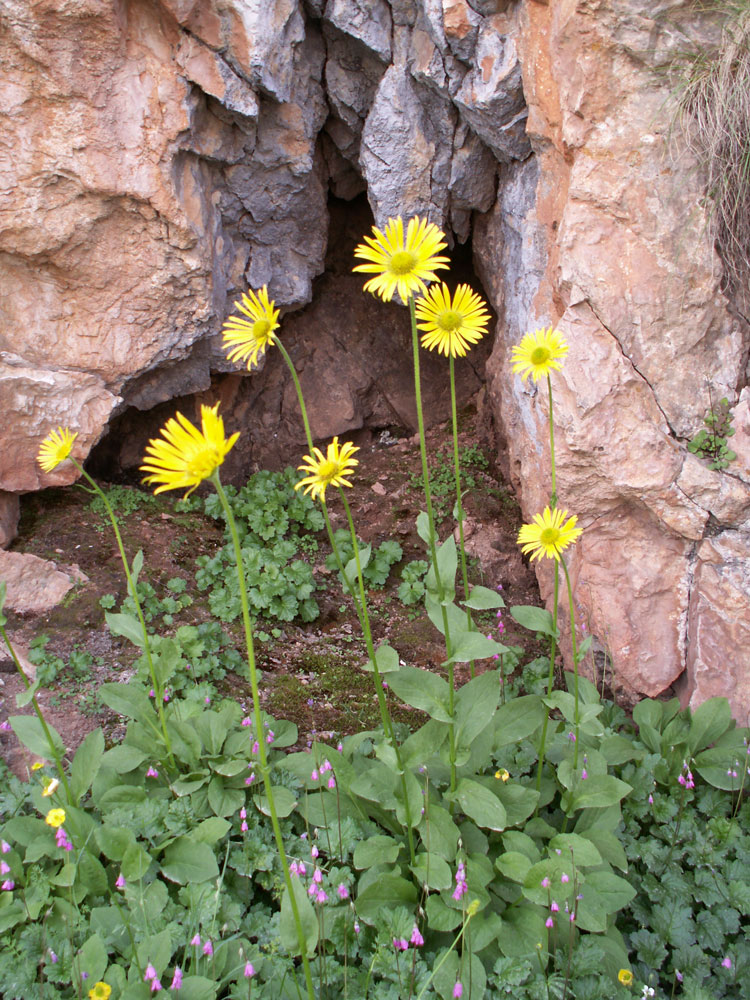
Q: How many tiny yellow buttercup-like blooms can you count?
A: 6